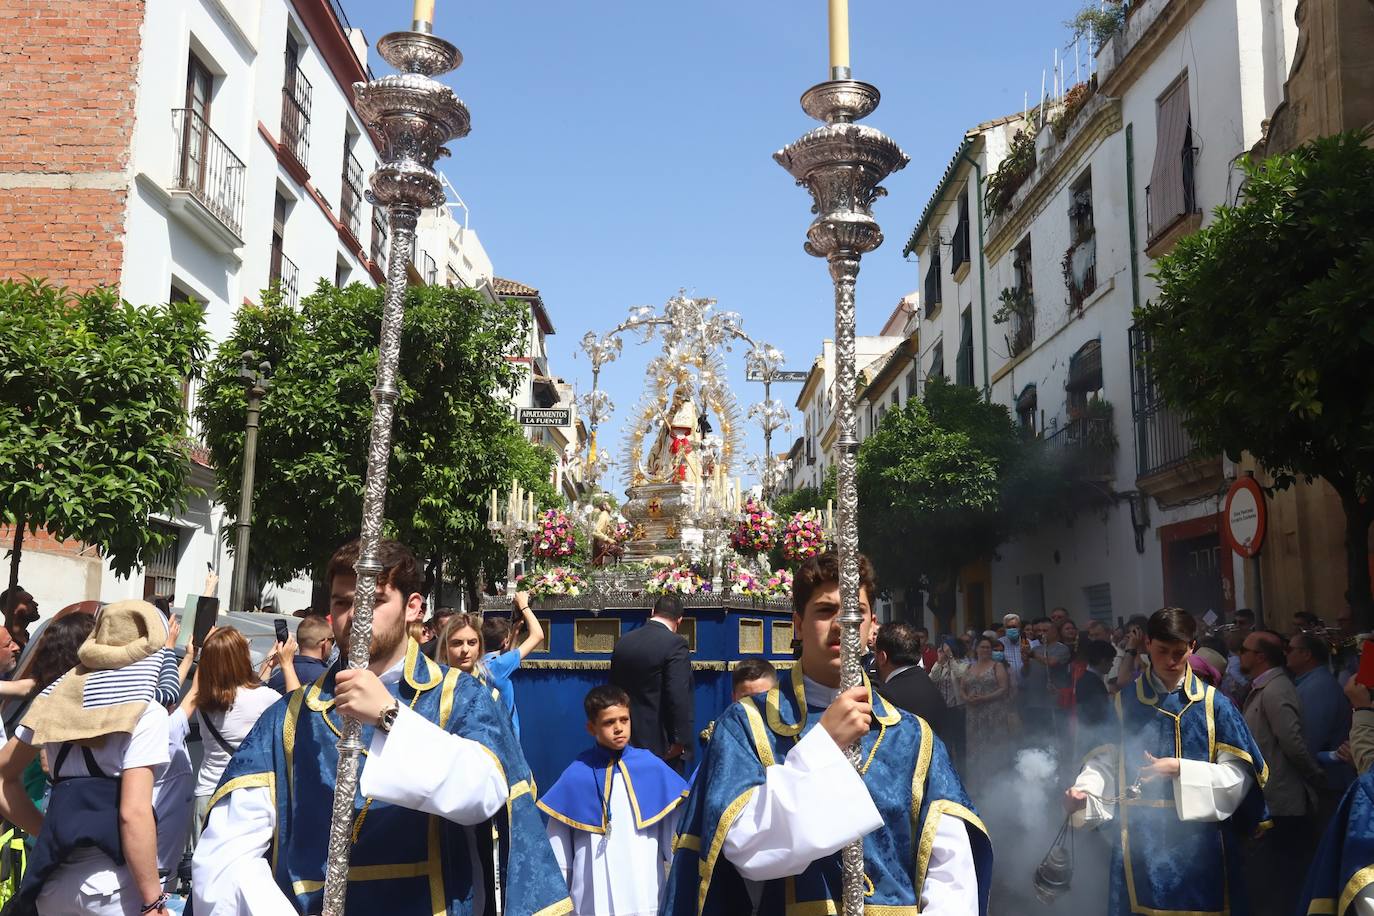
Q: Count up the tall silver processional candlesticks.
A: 2